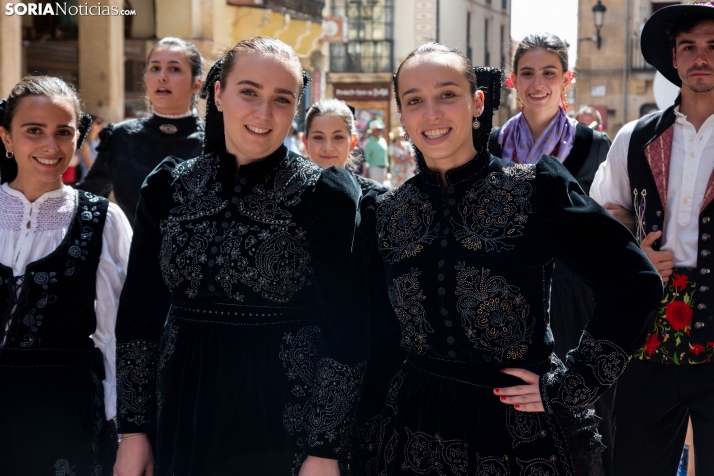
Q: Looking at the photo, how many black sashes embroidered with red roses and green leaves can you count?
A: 1